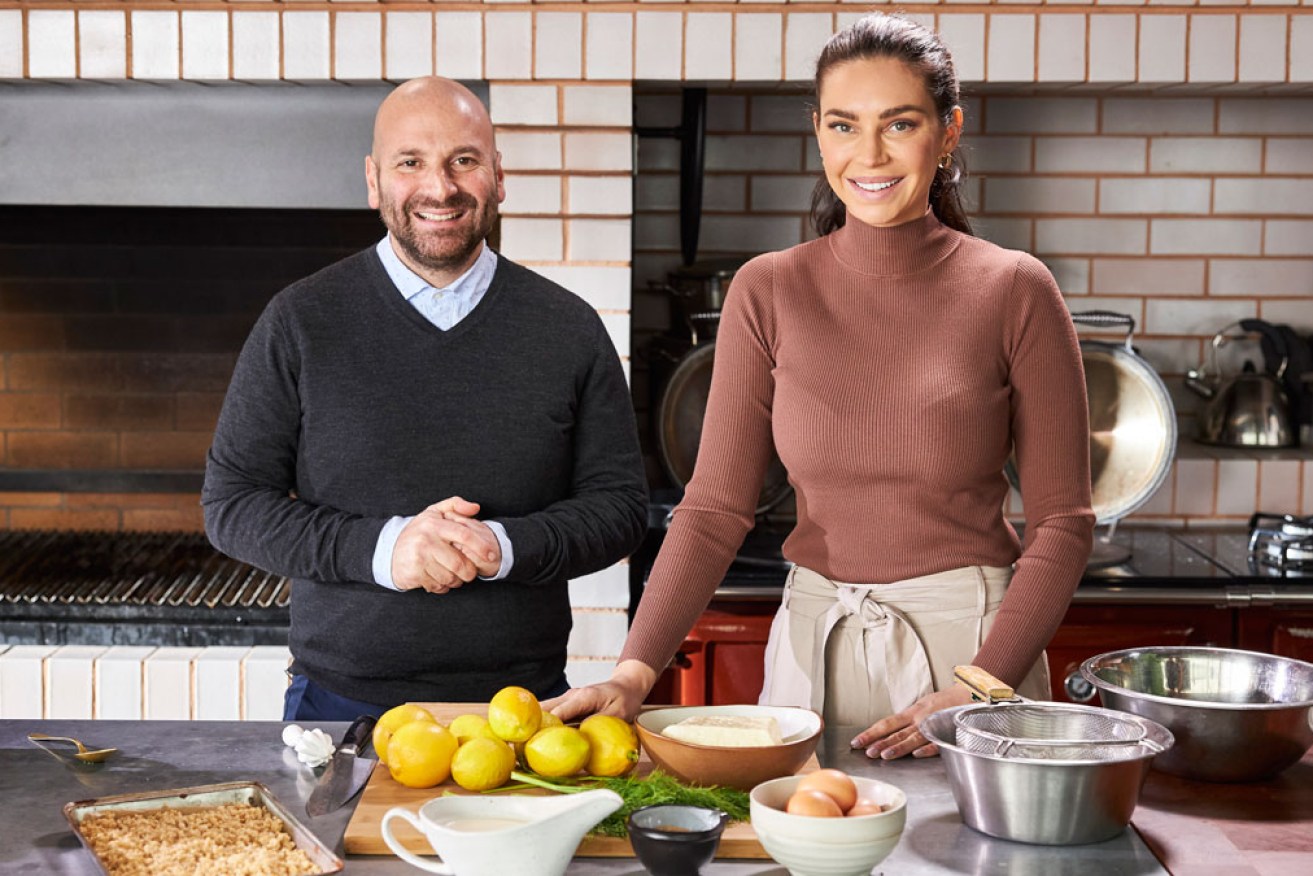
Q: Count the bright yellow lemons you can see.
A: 8